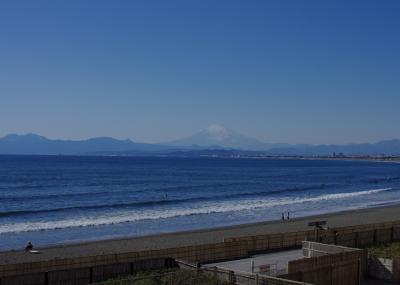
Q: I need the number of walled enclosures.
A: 1